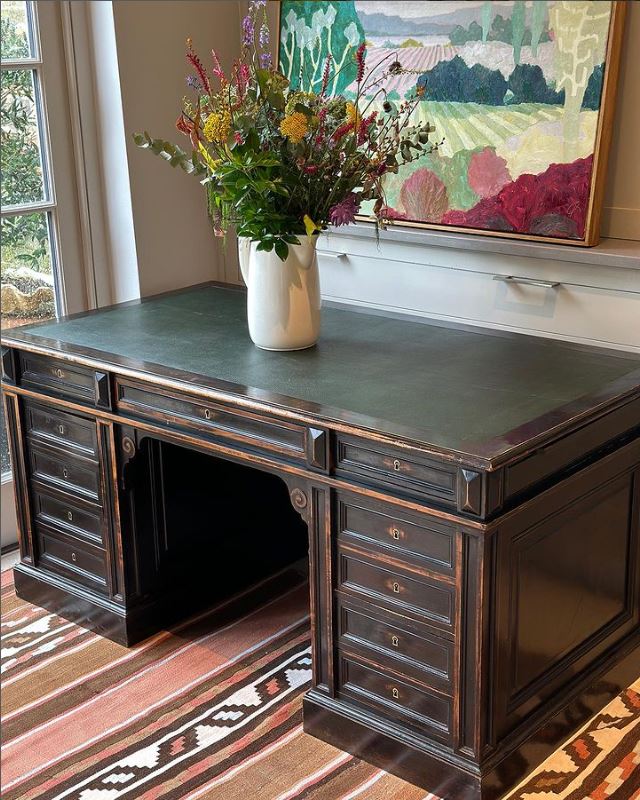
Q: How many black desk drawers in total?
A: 11